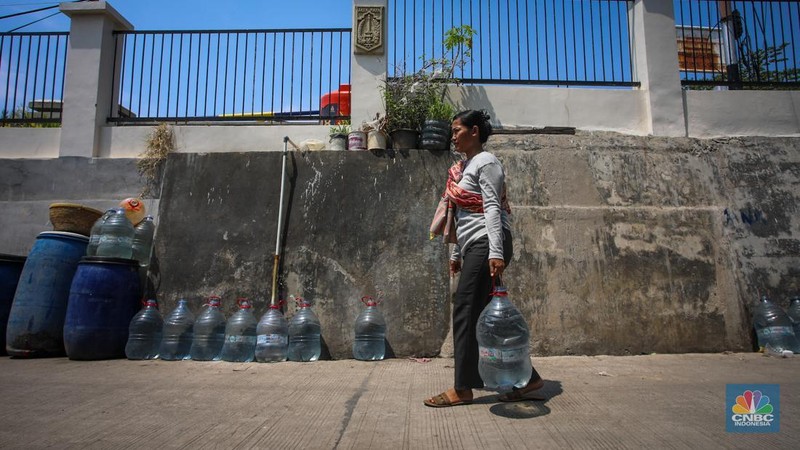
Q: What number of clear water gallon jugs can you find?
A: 13